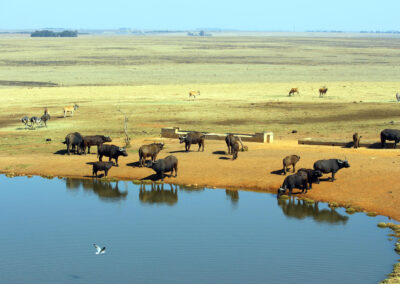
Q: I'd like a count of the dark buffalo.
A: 15